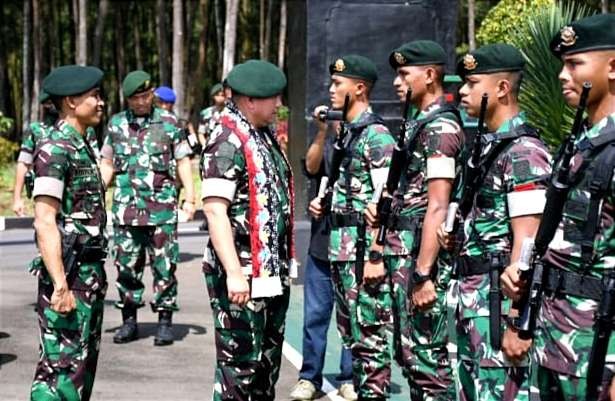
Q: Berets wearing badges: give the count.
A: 5